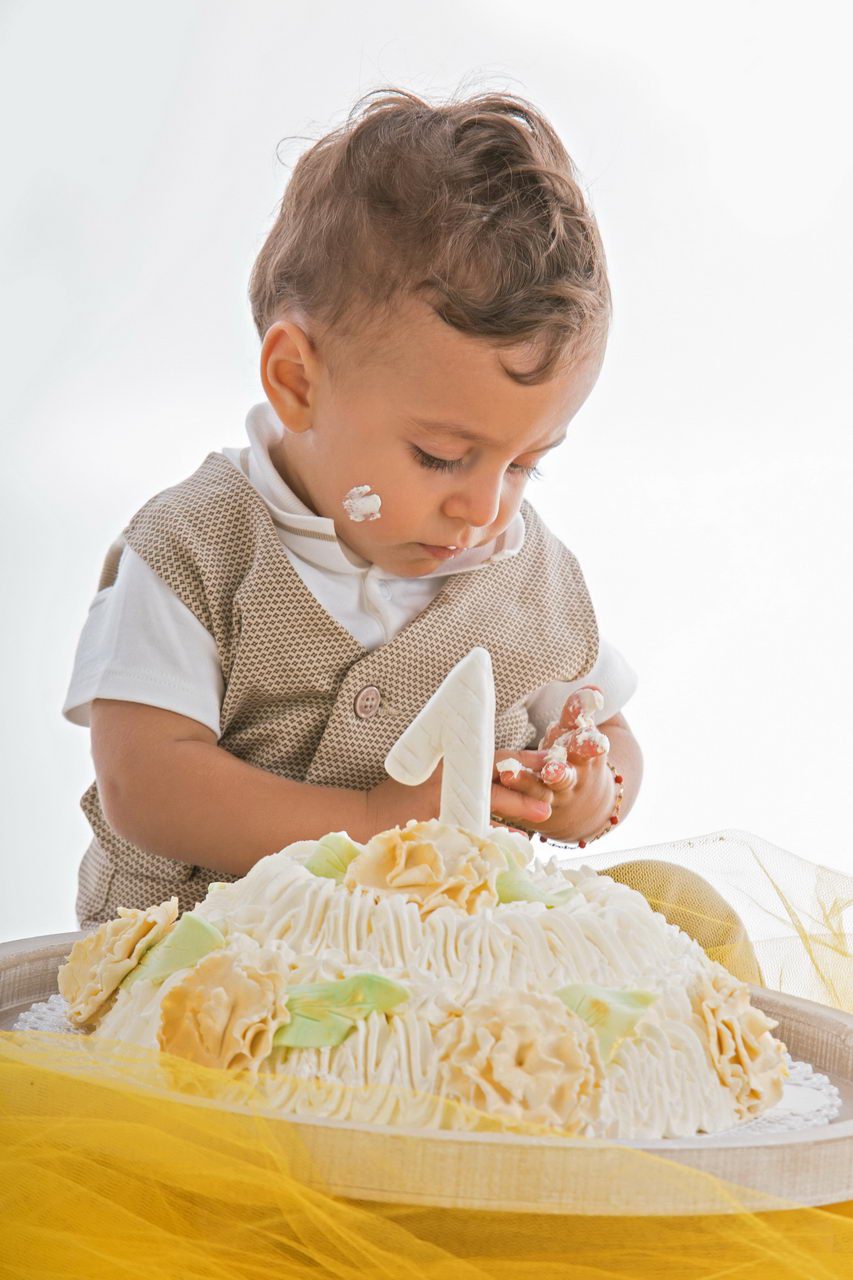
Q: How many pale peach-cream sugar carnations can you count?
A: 5